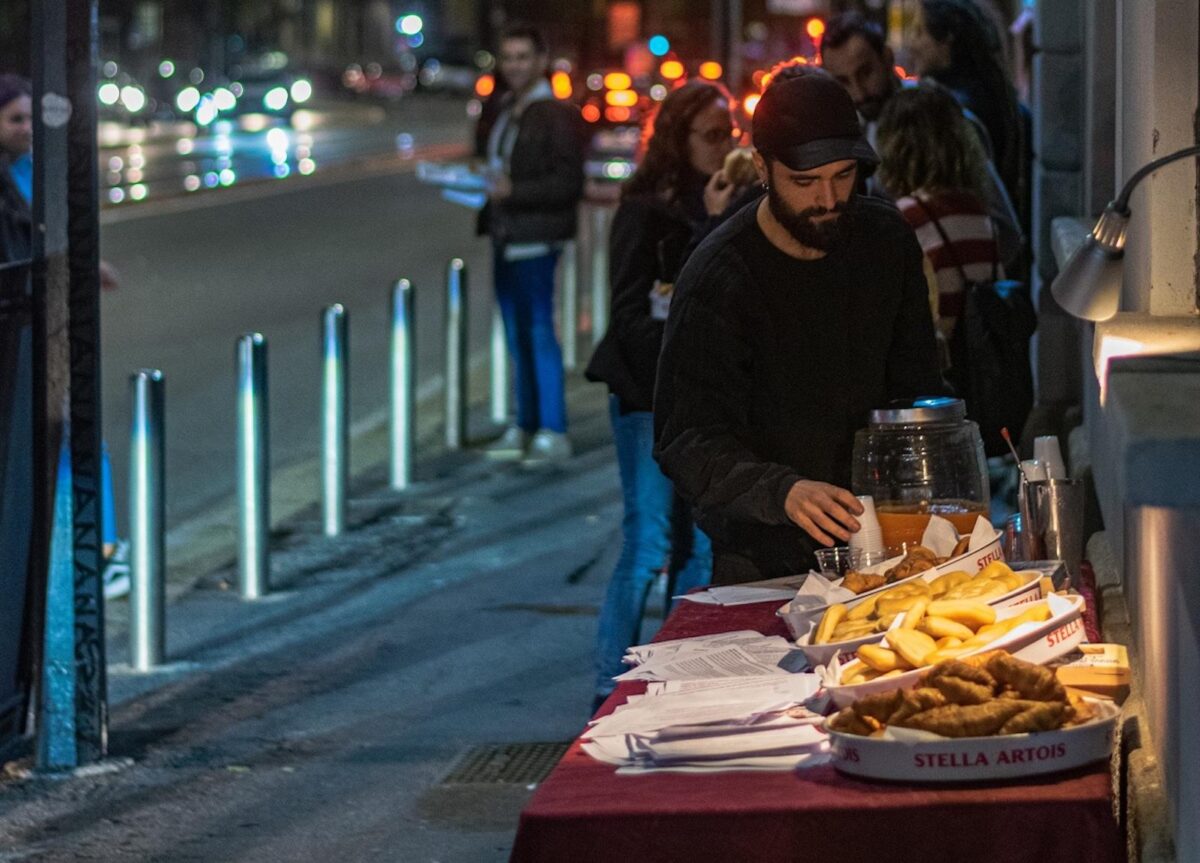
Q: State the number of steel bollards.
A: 8